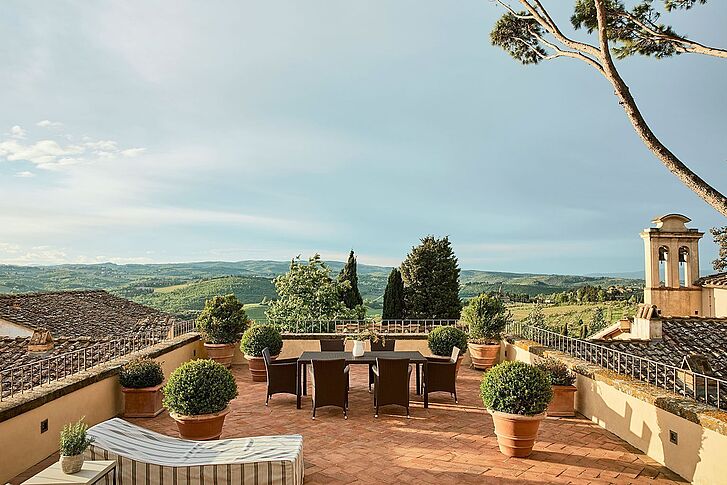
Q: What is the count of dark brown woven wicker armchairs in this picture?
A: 6